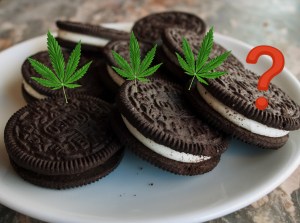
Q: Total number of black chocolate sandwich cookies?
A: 8